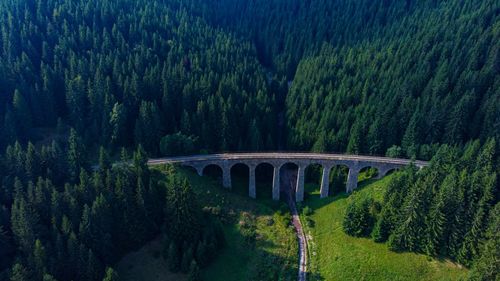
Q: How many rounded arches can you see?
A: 9